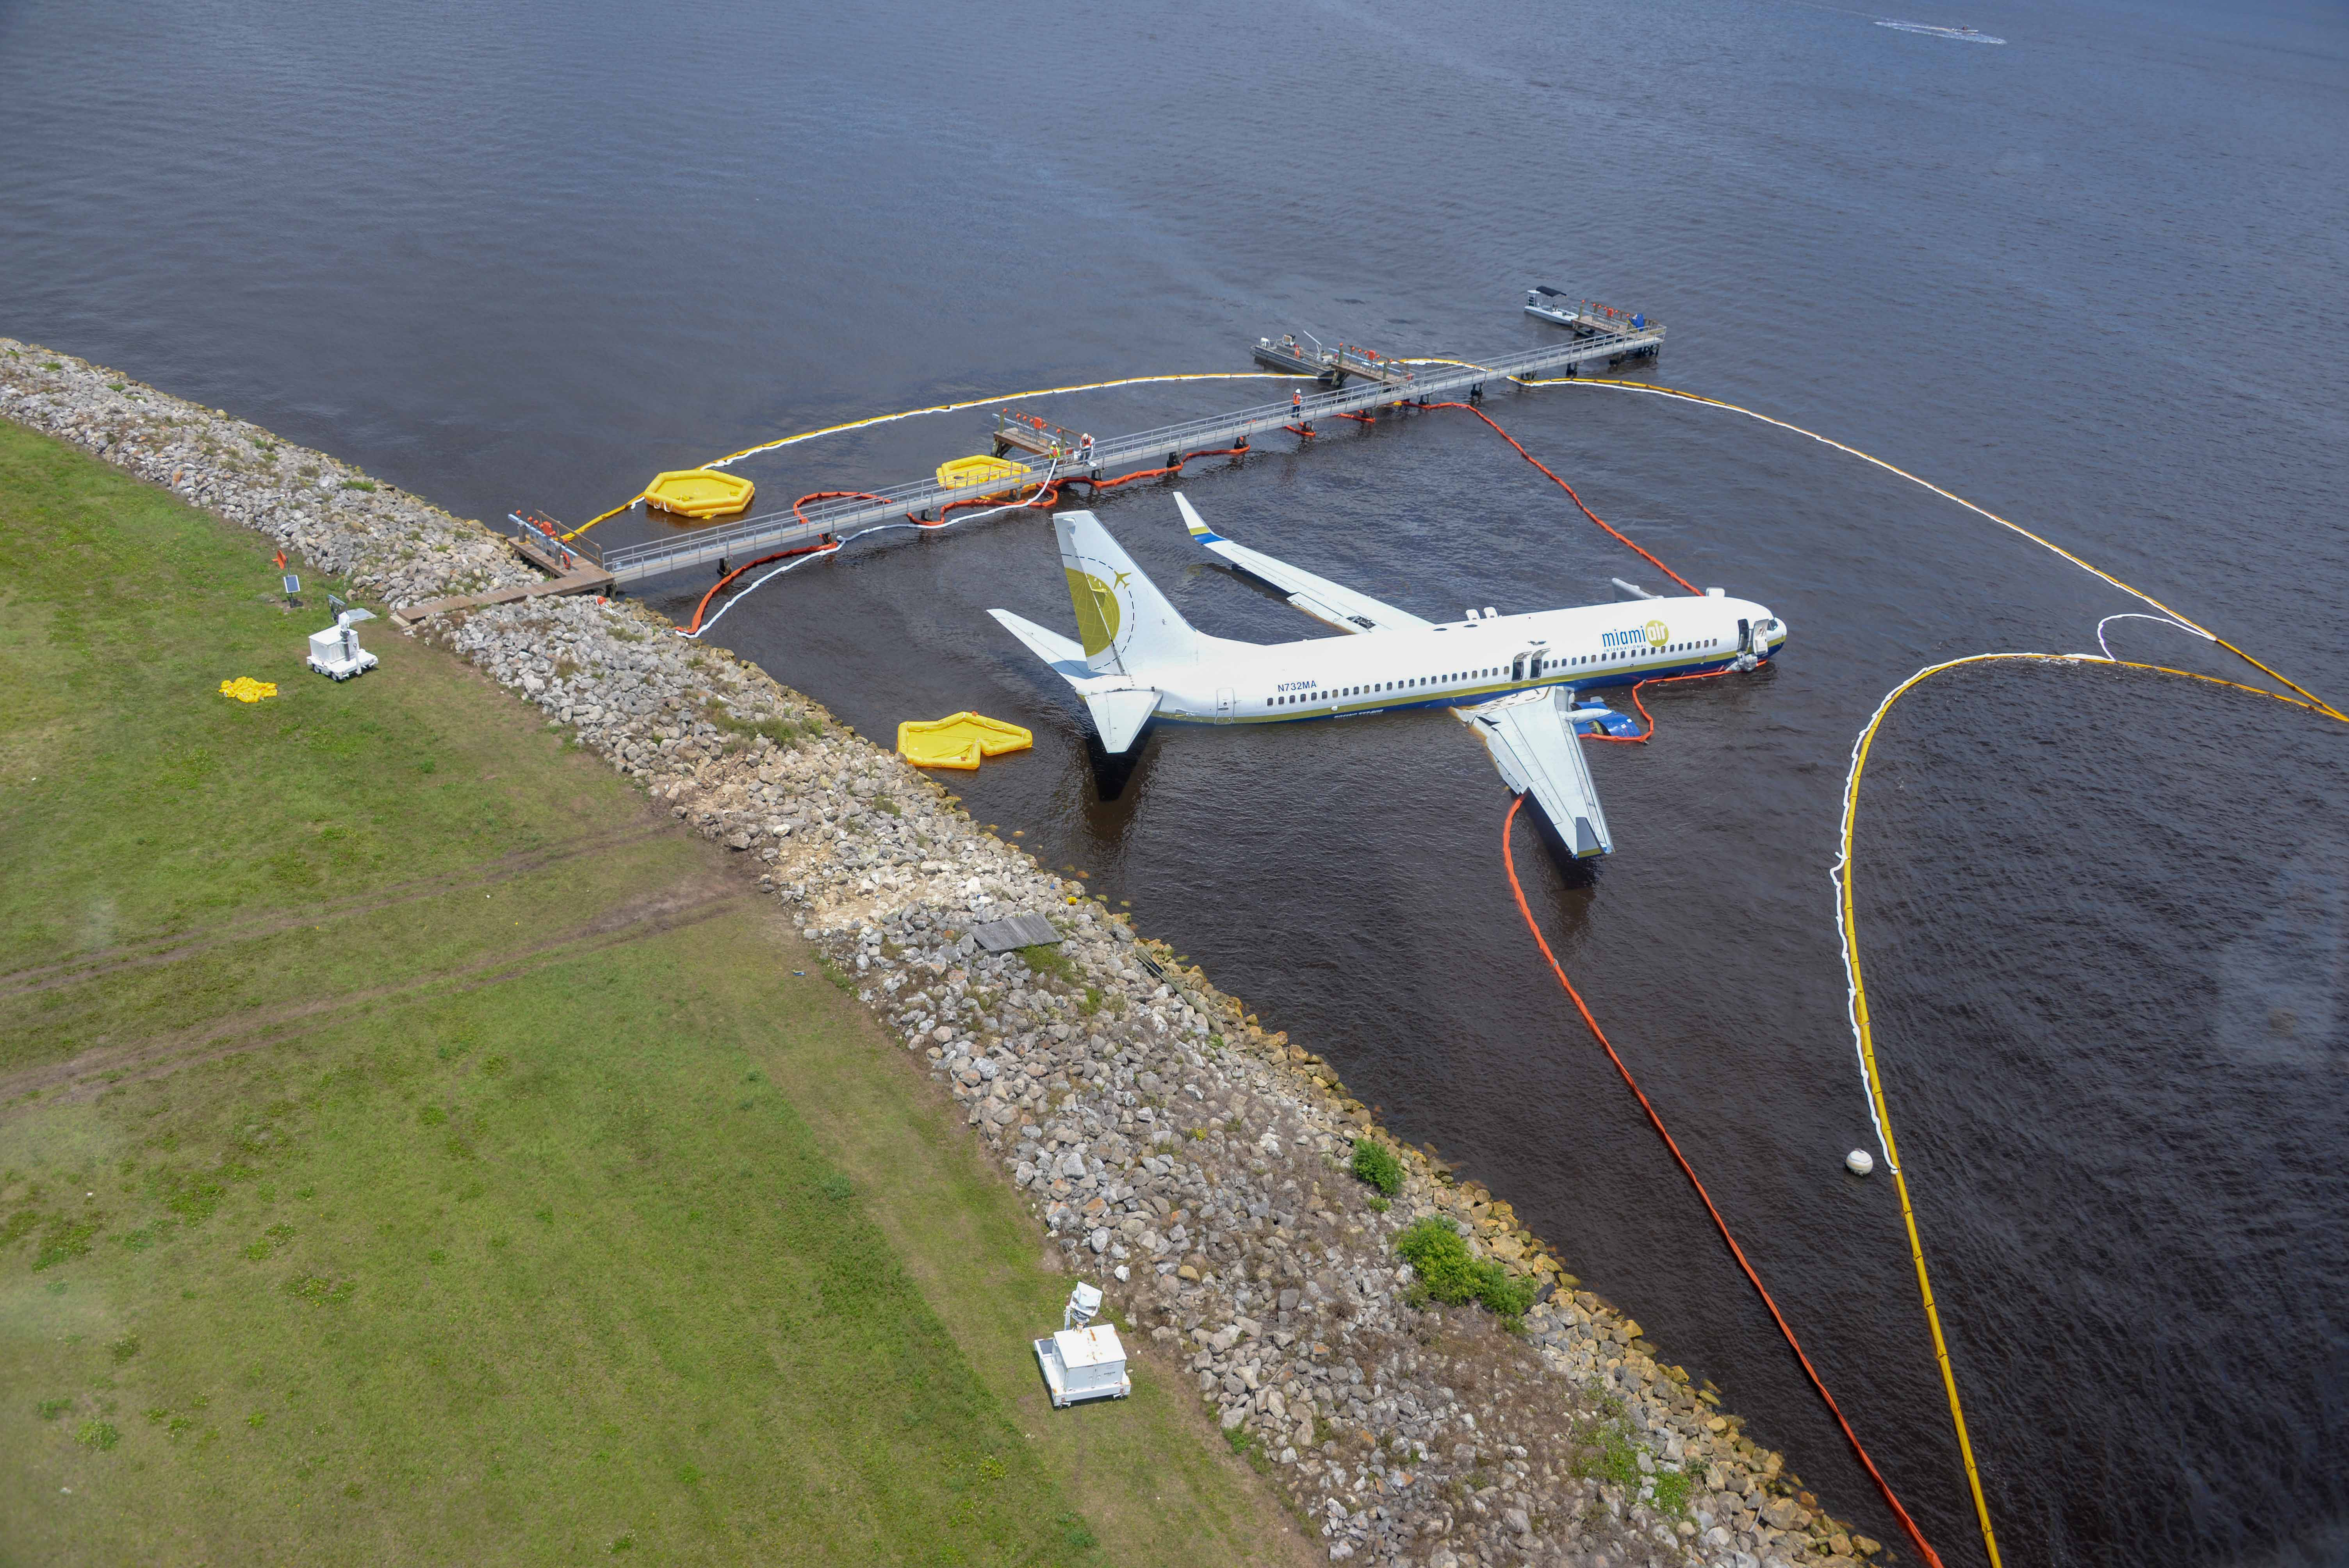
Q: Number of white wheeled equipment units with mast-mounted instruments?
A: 2